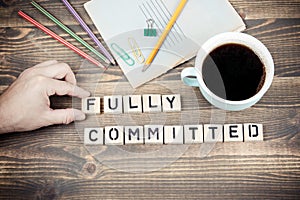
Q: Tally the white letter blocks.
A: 14